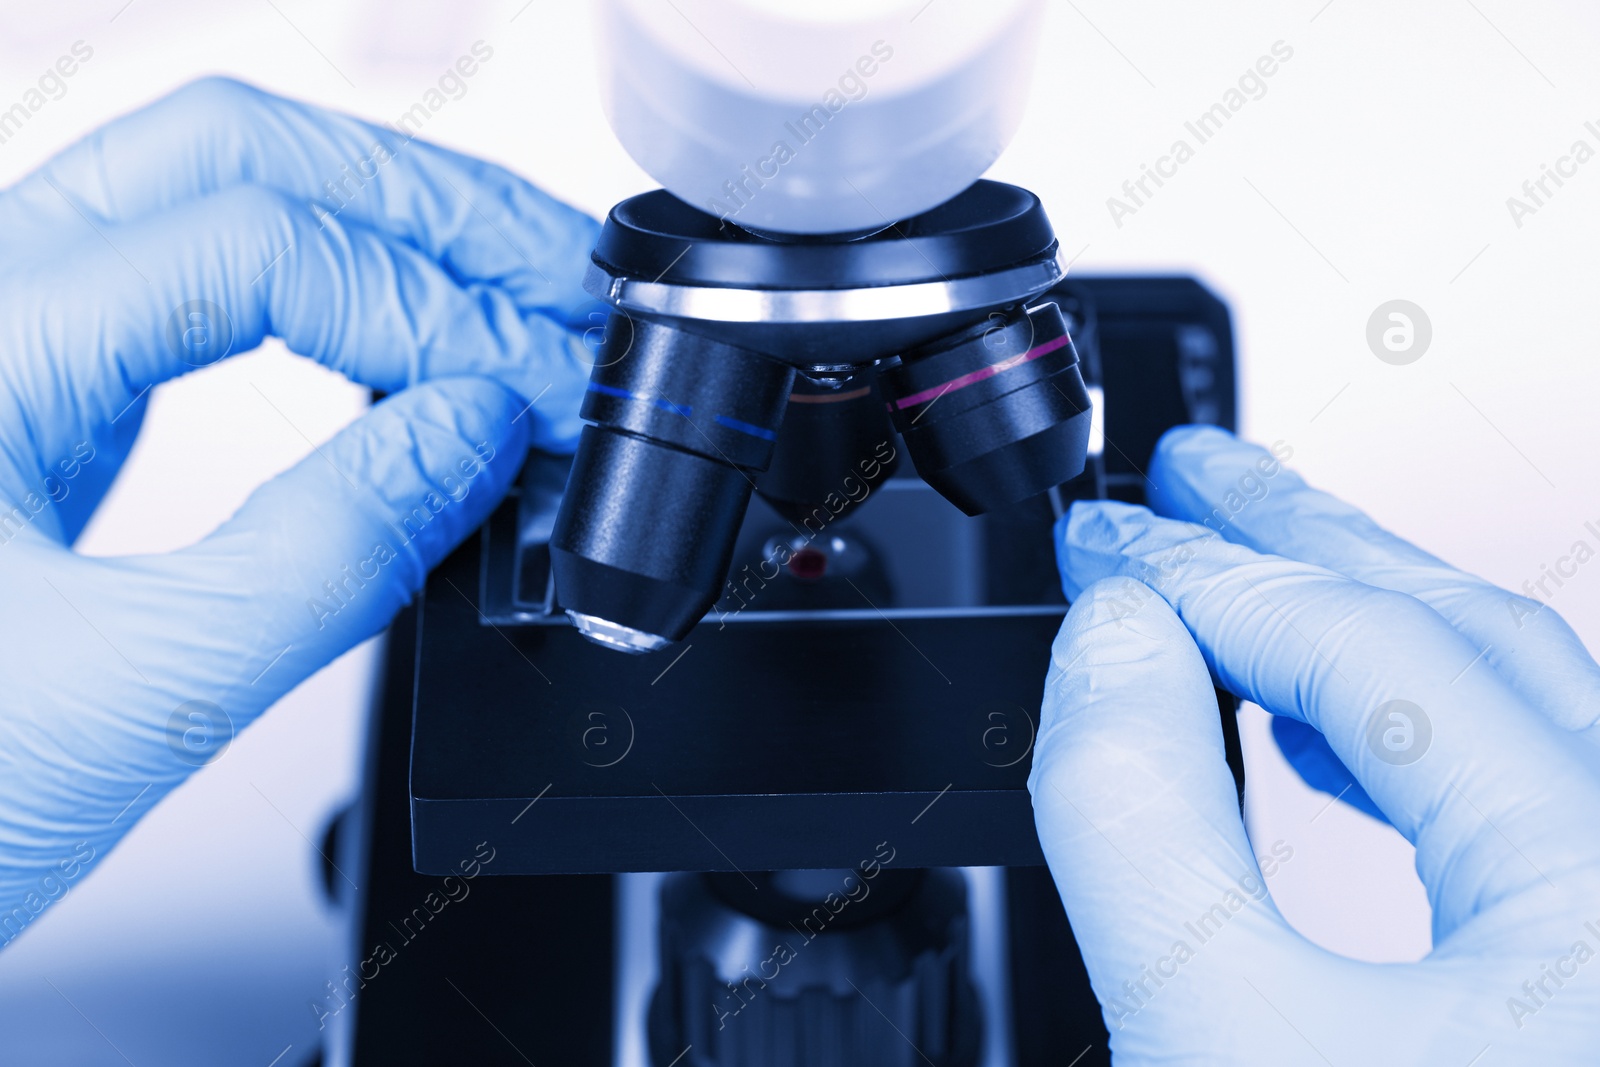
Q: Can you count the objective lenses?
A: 3